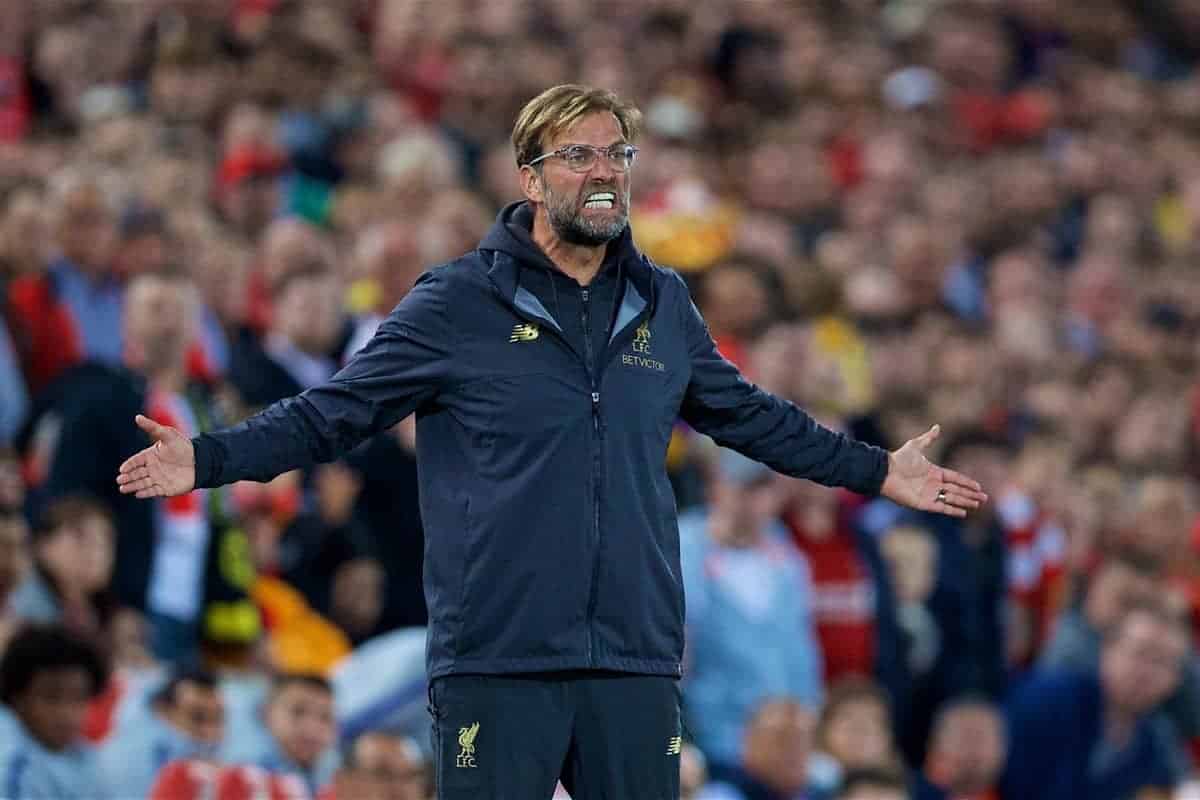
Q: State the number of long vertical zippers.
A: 2